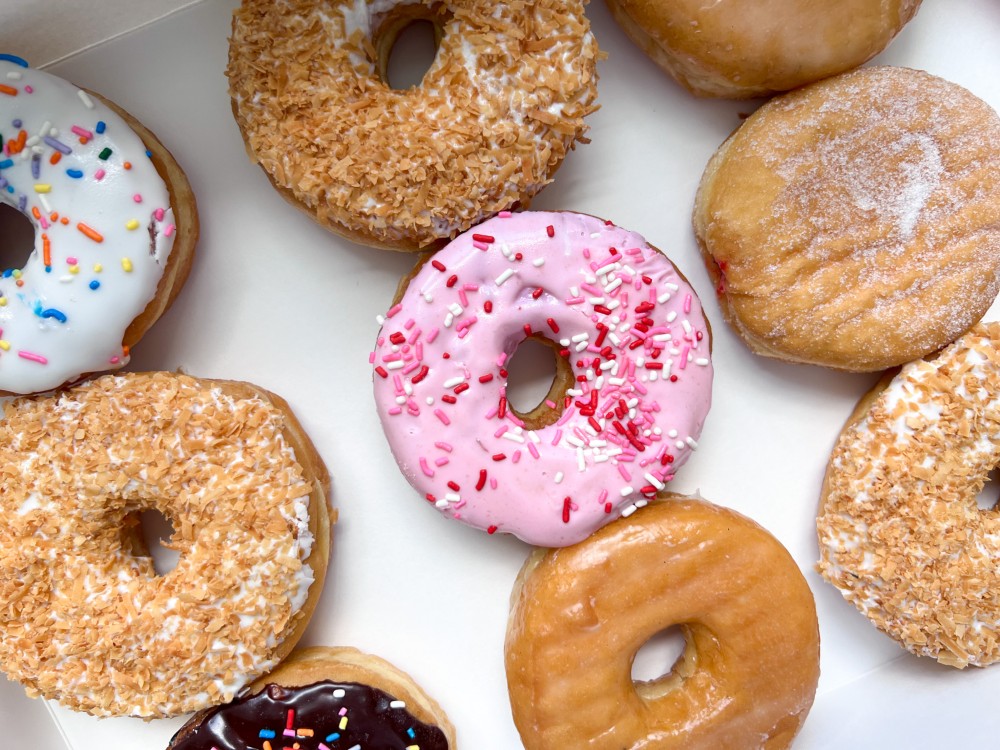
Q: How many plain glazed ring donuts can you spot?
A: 1